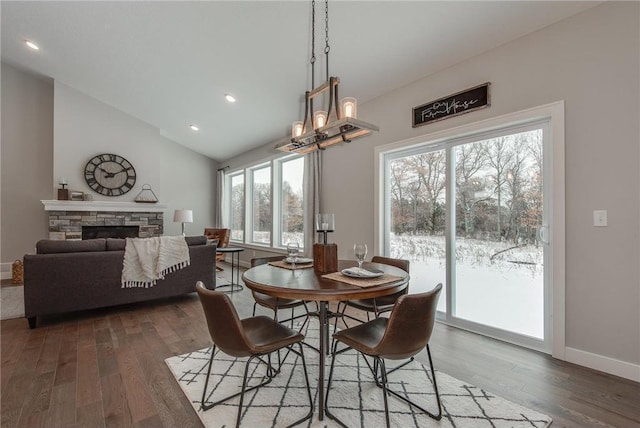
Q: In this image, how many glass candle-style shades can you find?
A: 3